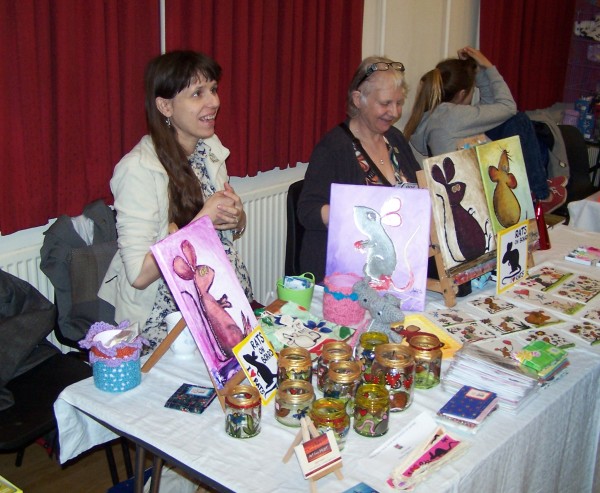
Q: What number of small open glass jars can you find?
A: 10